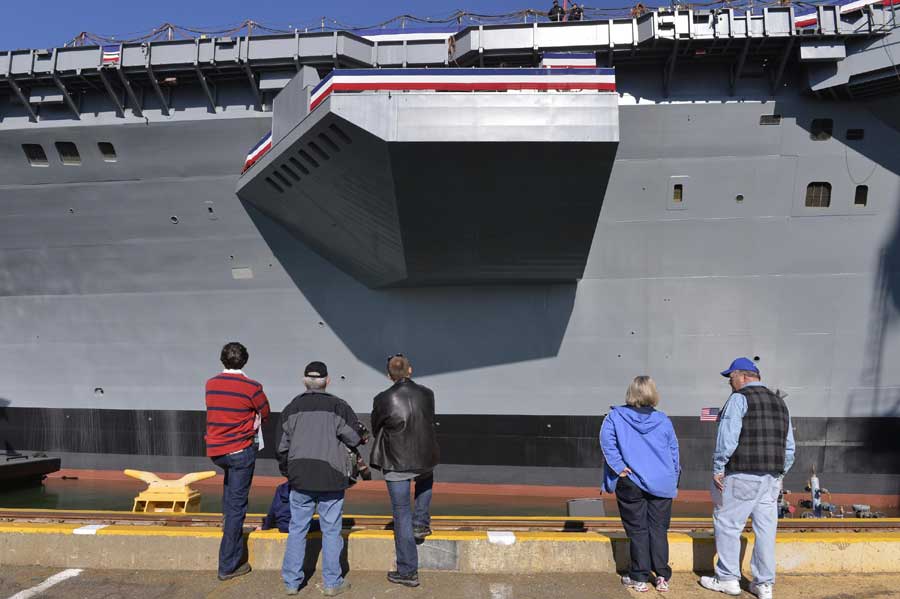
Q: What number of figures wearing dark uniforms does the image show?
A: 2